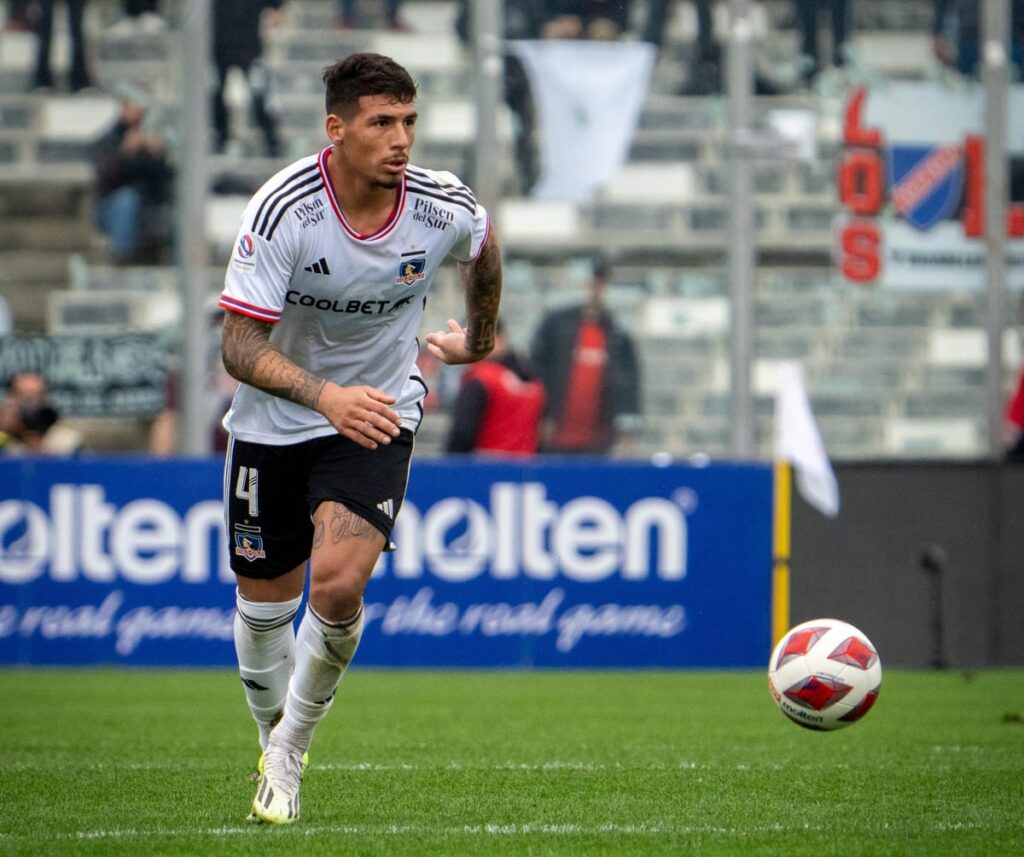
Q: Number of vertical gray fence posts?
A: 4